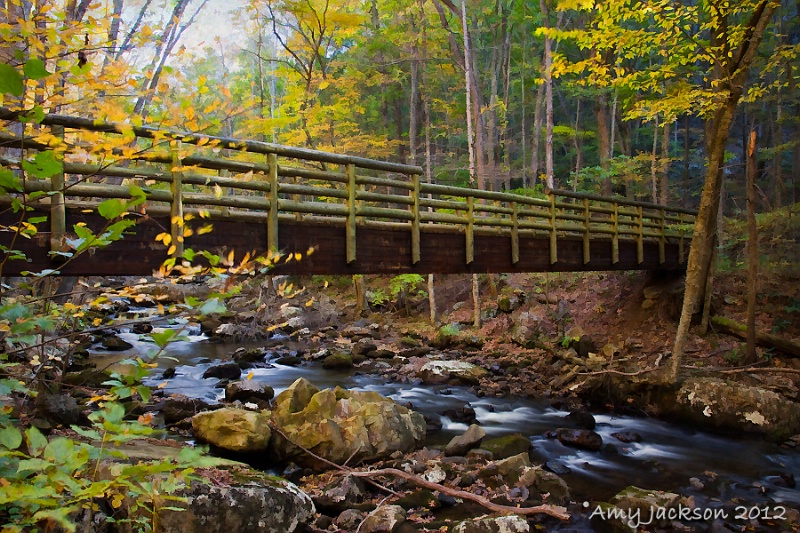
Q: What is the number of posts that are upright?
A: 13